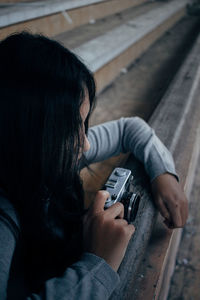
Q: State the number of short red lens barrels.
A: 0